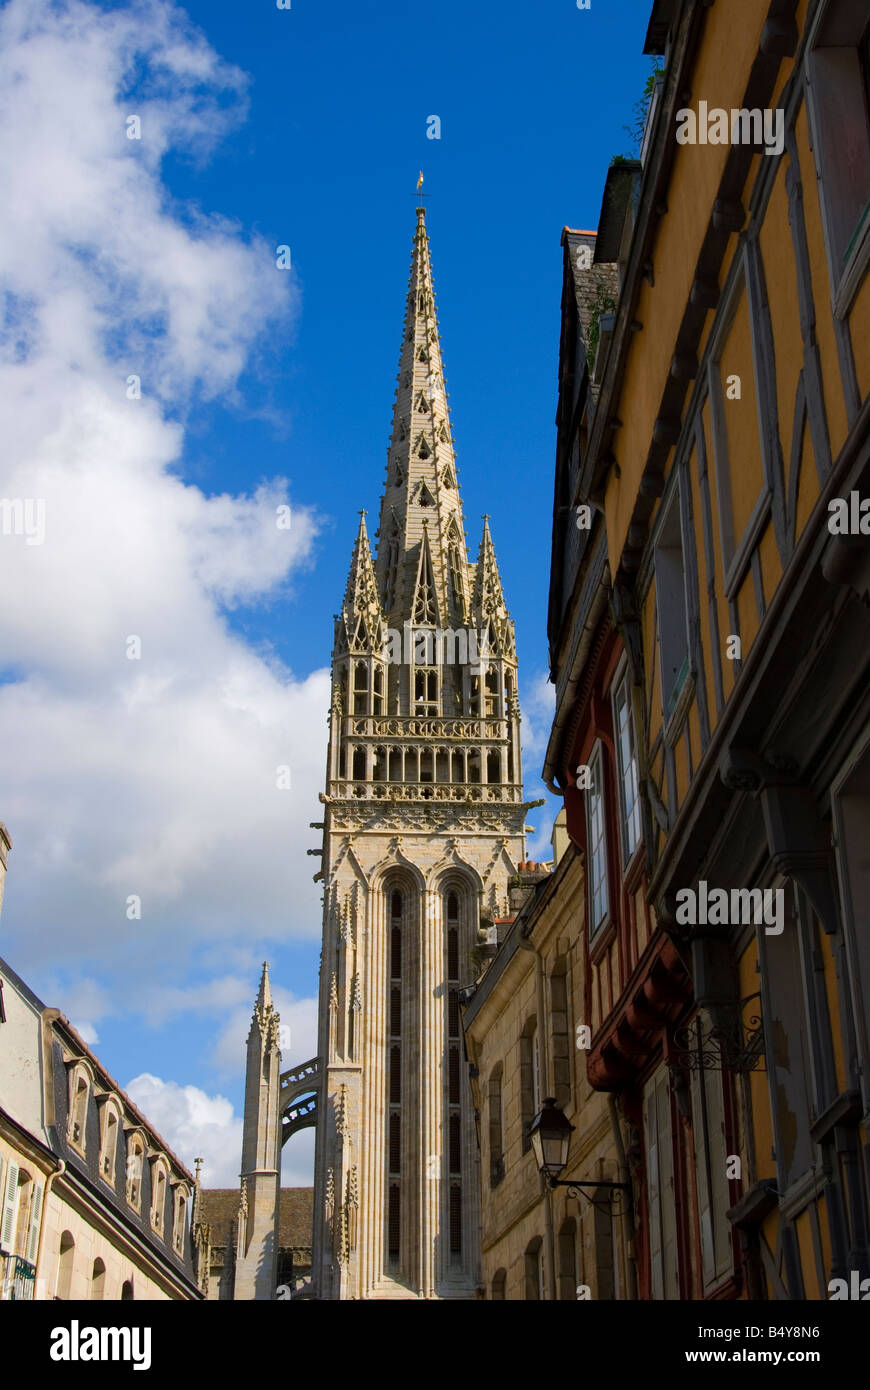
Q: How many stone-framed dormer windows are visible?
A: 5